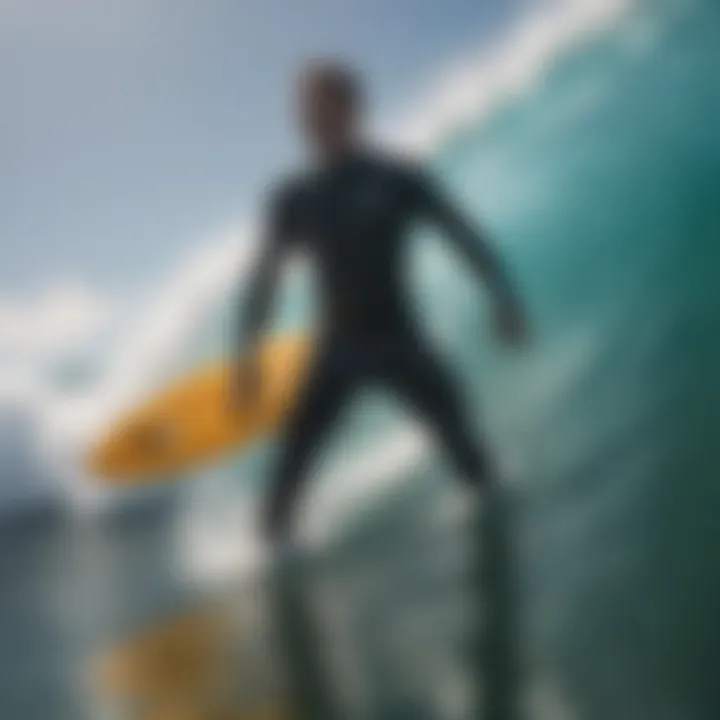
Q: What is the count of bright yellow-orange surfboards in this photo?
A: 1